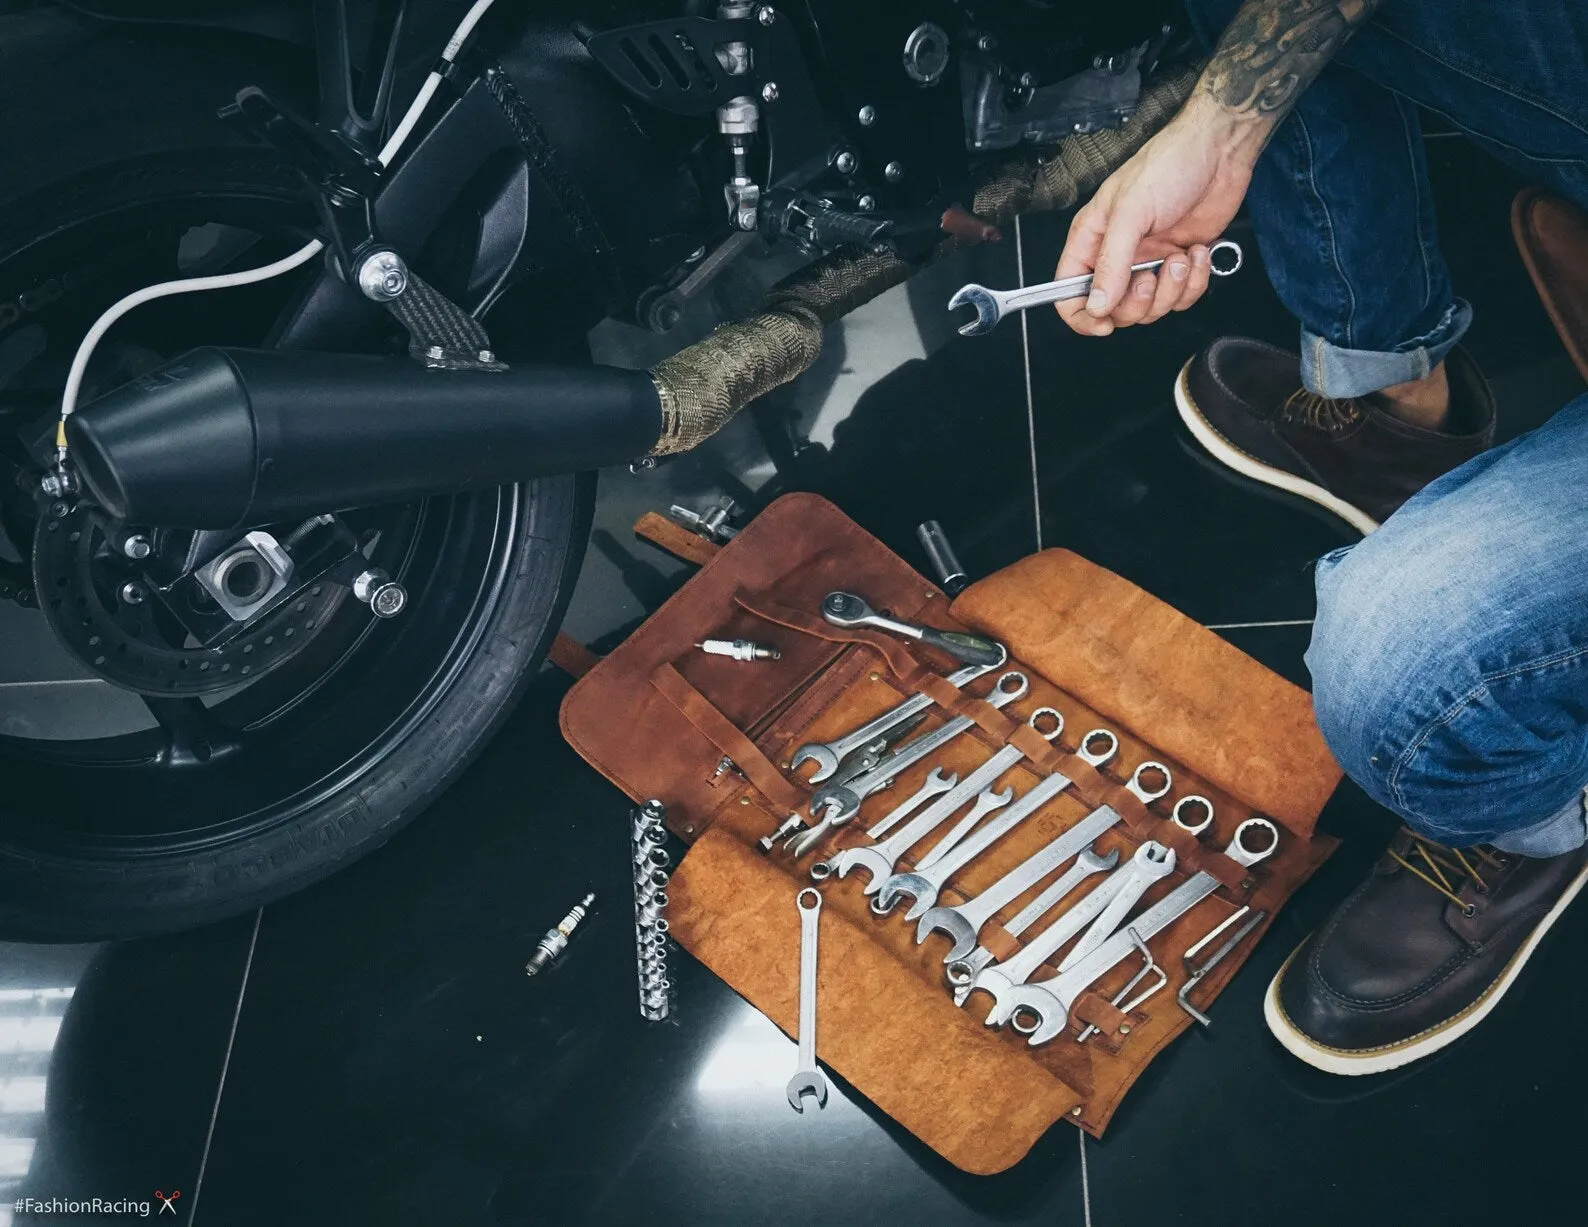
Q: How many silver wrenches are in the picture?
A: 13